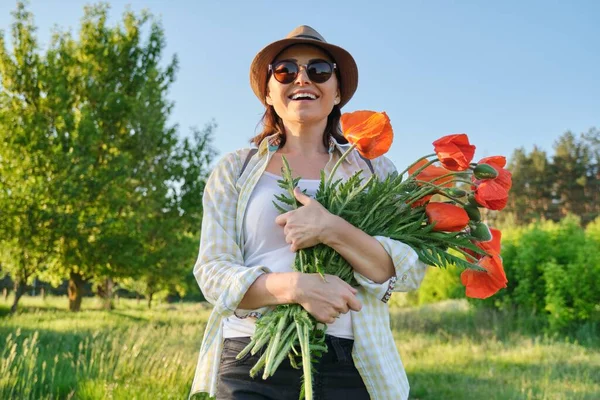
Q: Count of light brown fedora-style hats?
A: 1